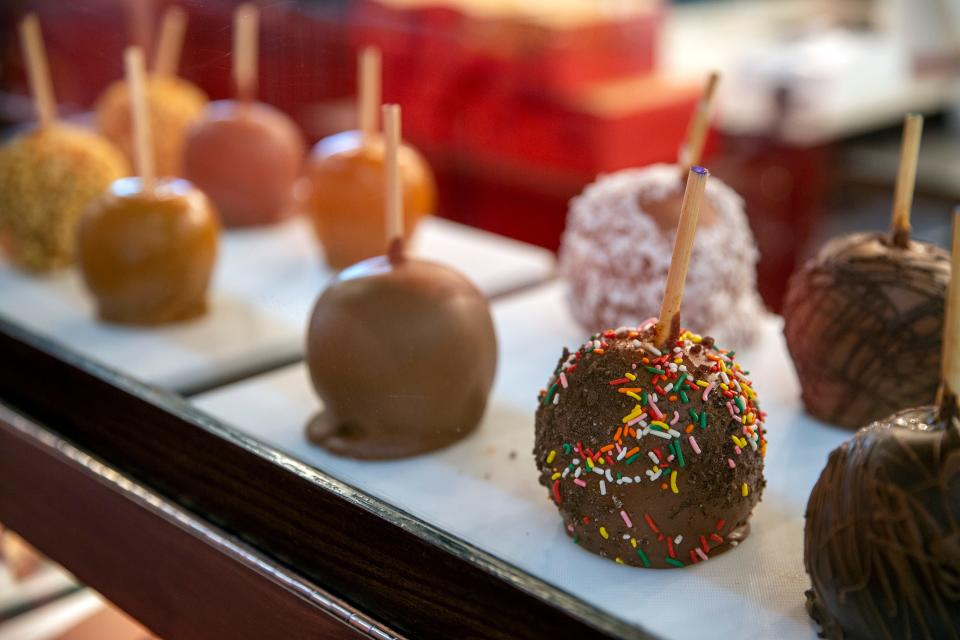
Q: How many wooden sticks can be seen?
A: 10